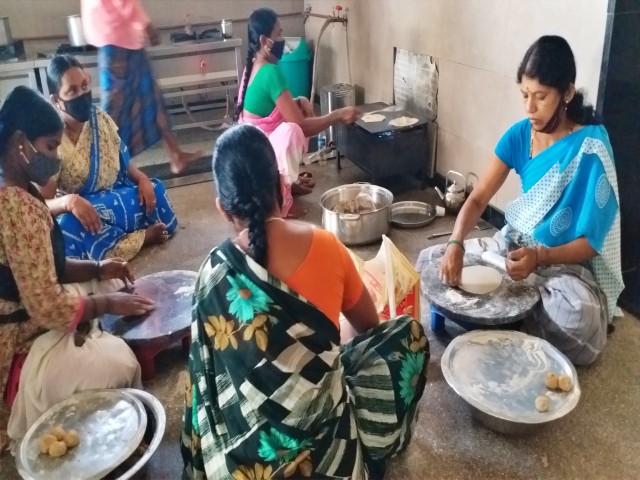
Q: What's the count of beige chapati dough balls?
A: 7